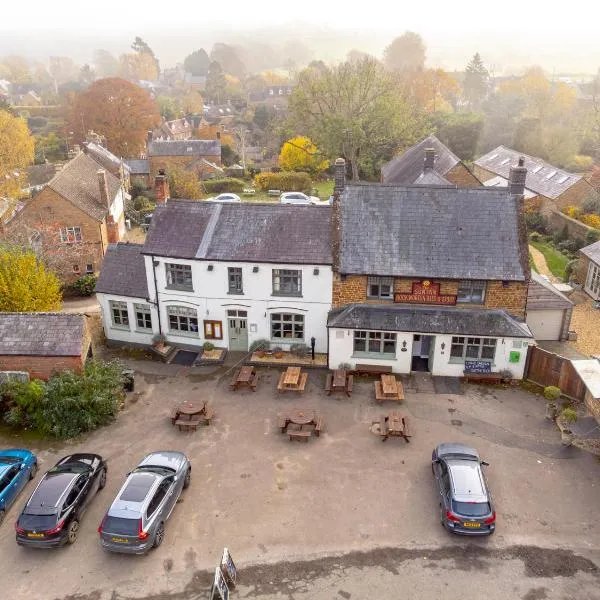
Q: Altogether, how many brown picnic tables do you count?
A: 7